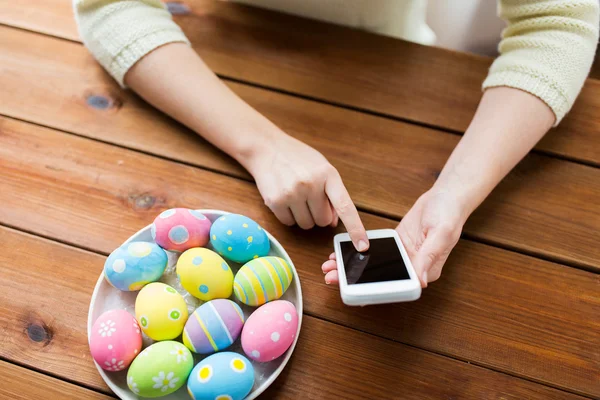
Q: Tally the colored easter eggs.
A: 11